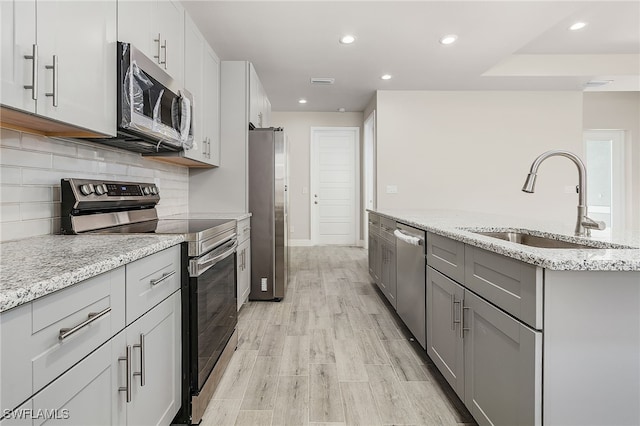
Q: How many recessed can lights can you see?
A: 5